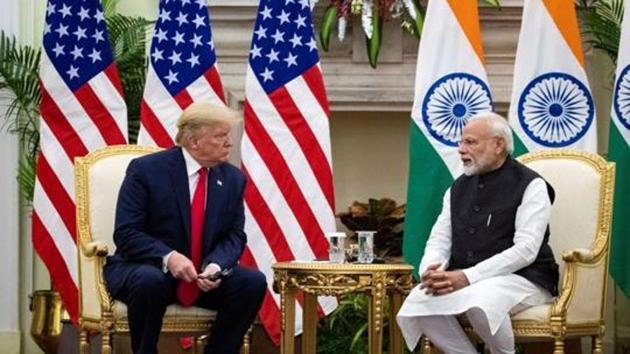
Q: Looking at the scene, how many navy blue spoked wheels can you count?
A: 3